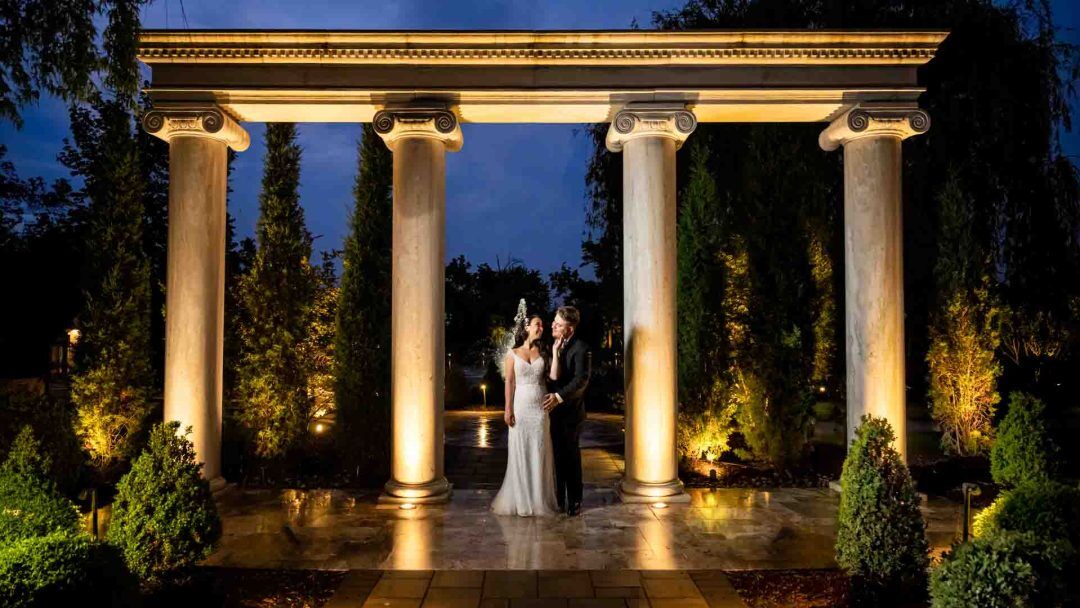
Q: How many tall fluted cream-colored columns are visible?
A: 4